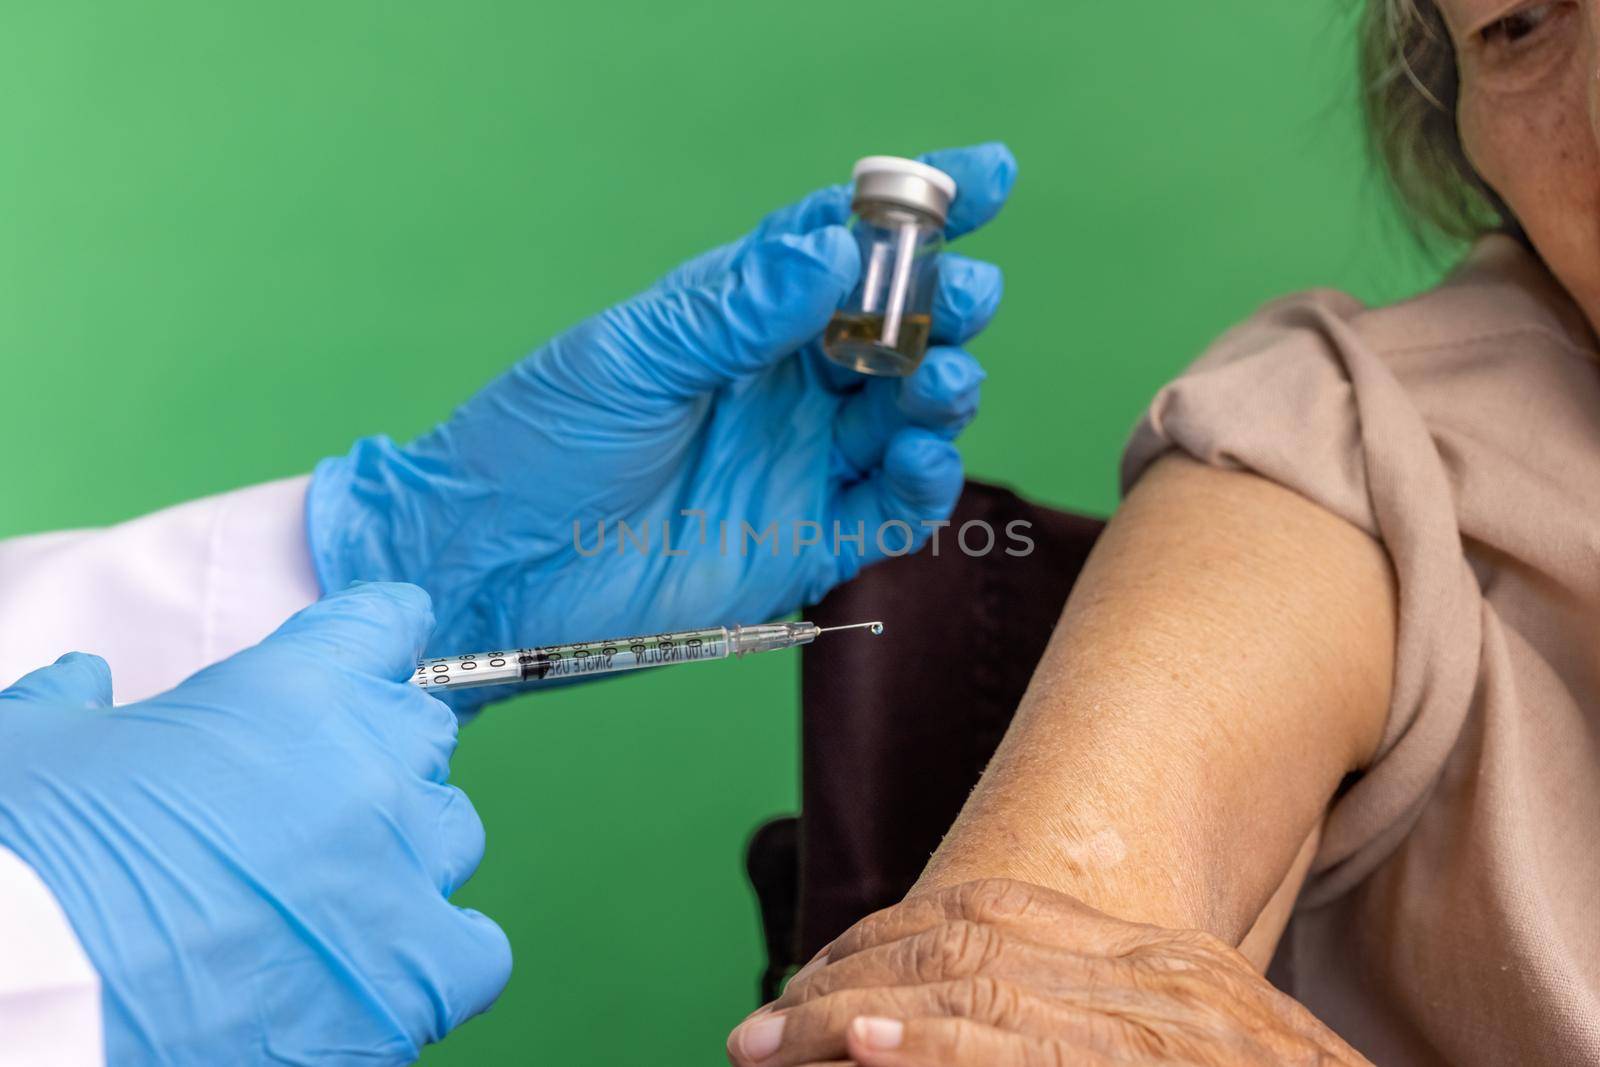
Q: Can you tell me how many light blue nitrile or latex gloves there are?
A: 2